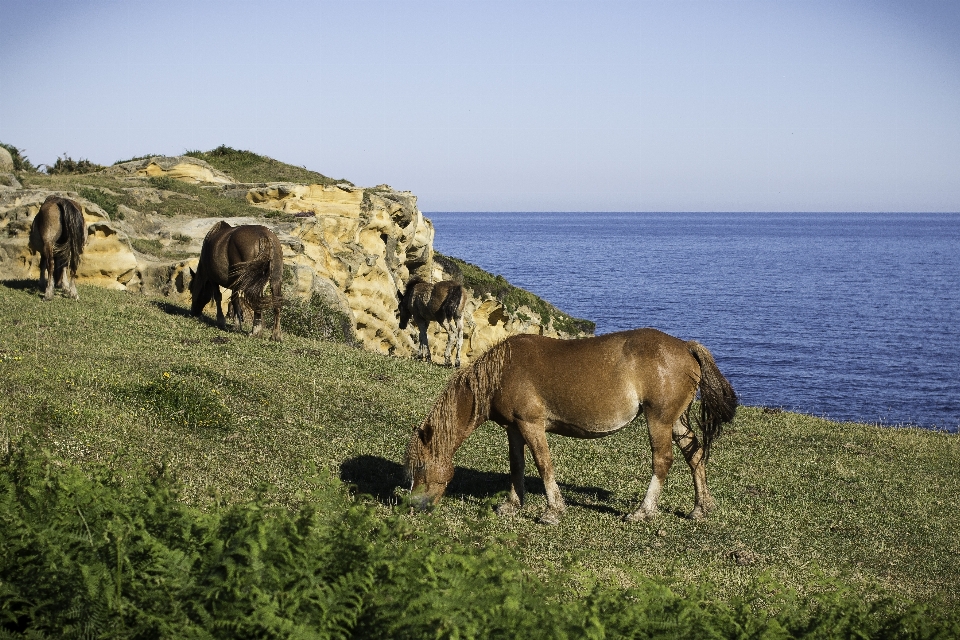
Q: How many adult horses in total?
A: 3